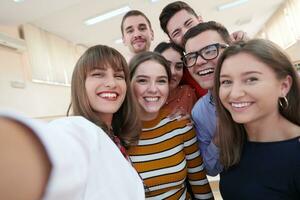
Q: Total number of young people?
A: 7